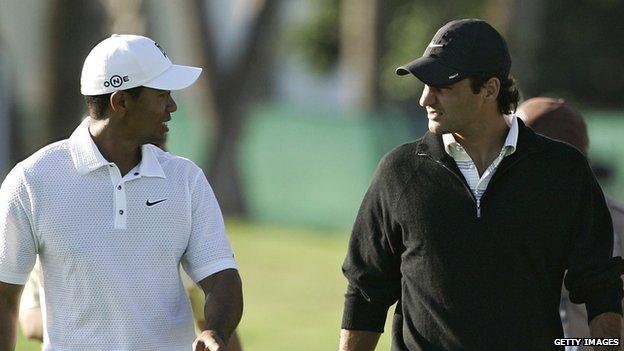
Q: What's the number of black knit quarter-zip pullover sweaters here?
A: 1